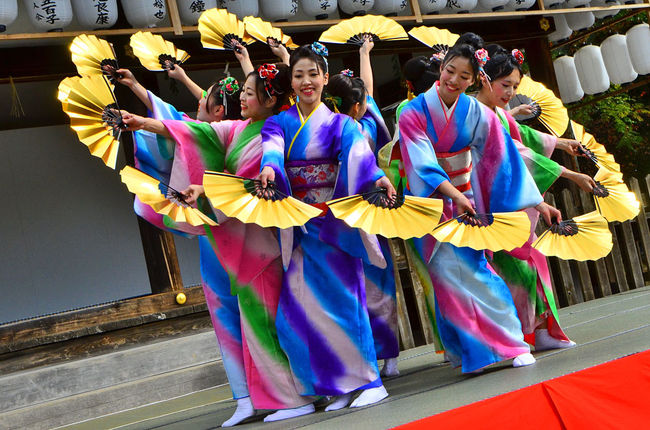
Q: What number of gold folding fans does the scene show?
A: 15